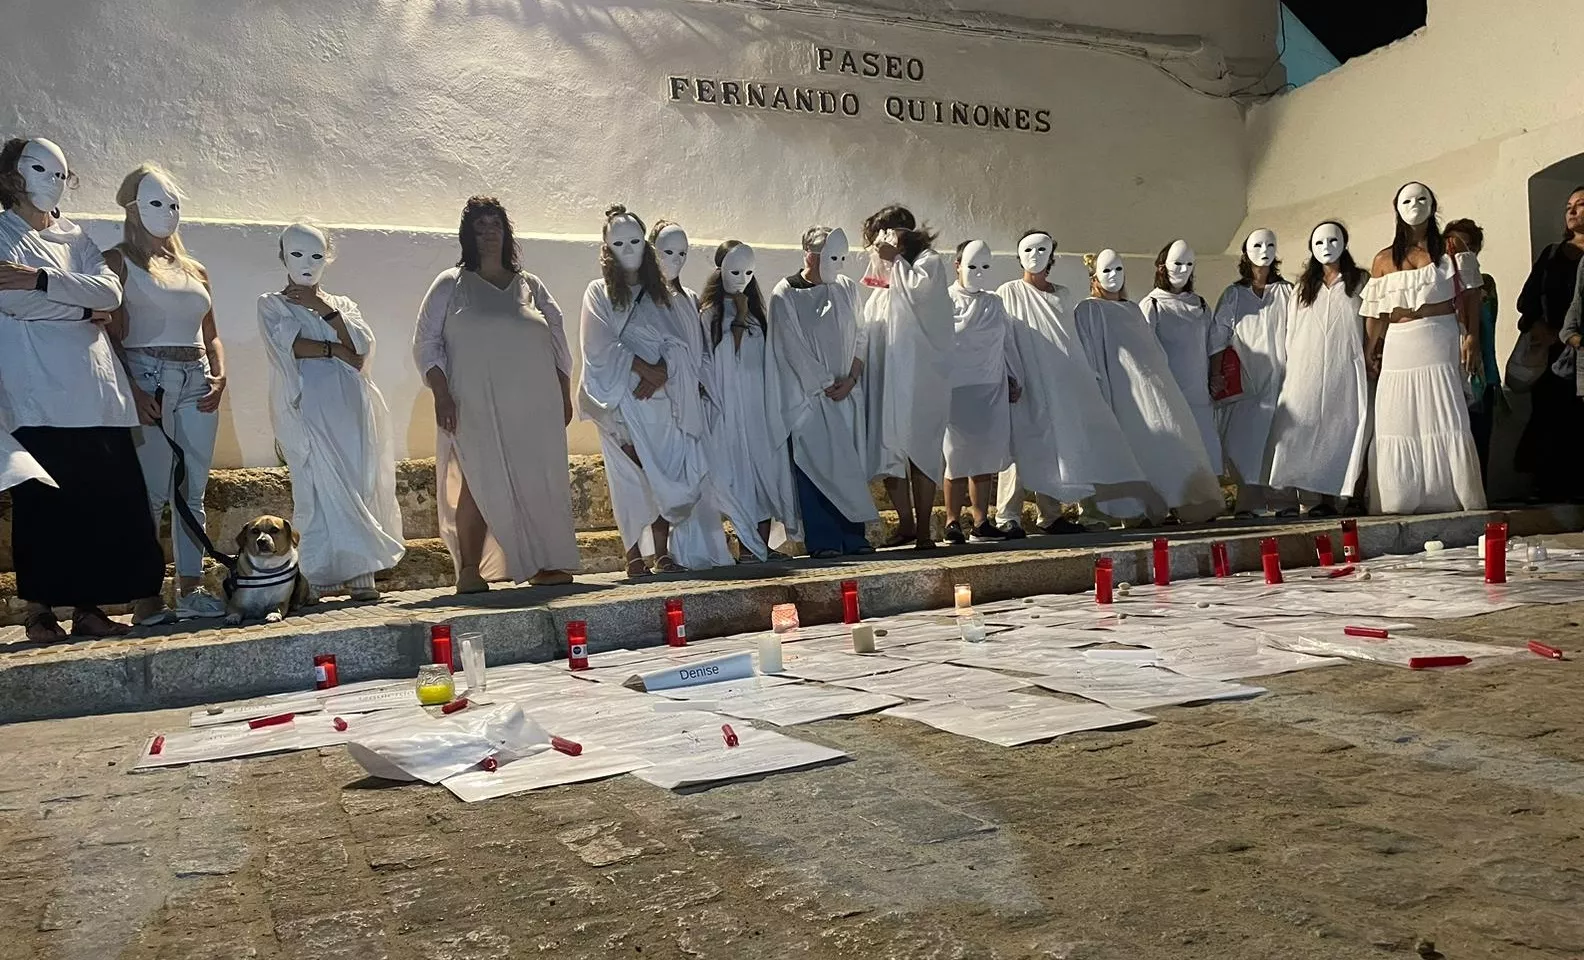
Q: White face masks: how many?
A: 14